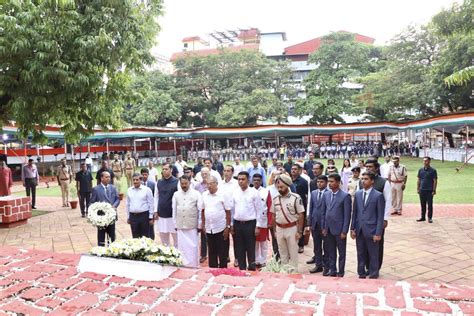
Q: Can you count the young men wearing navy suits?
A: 3